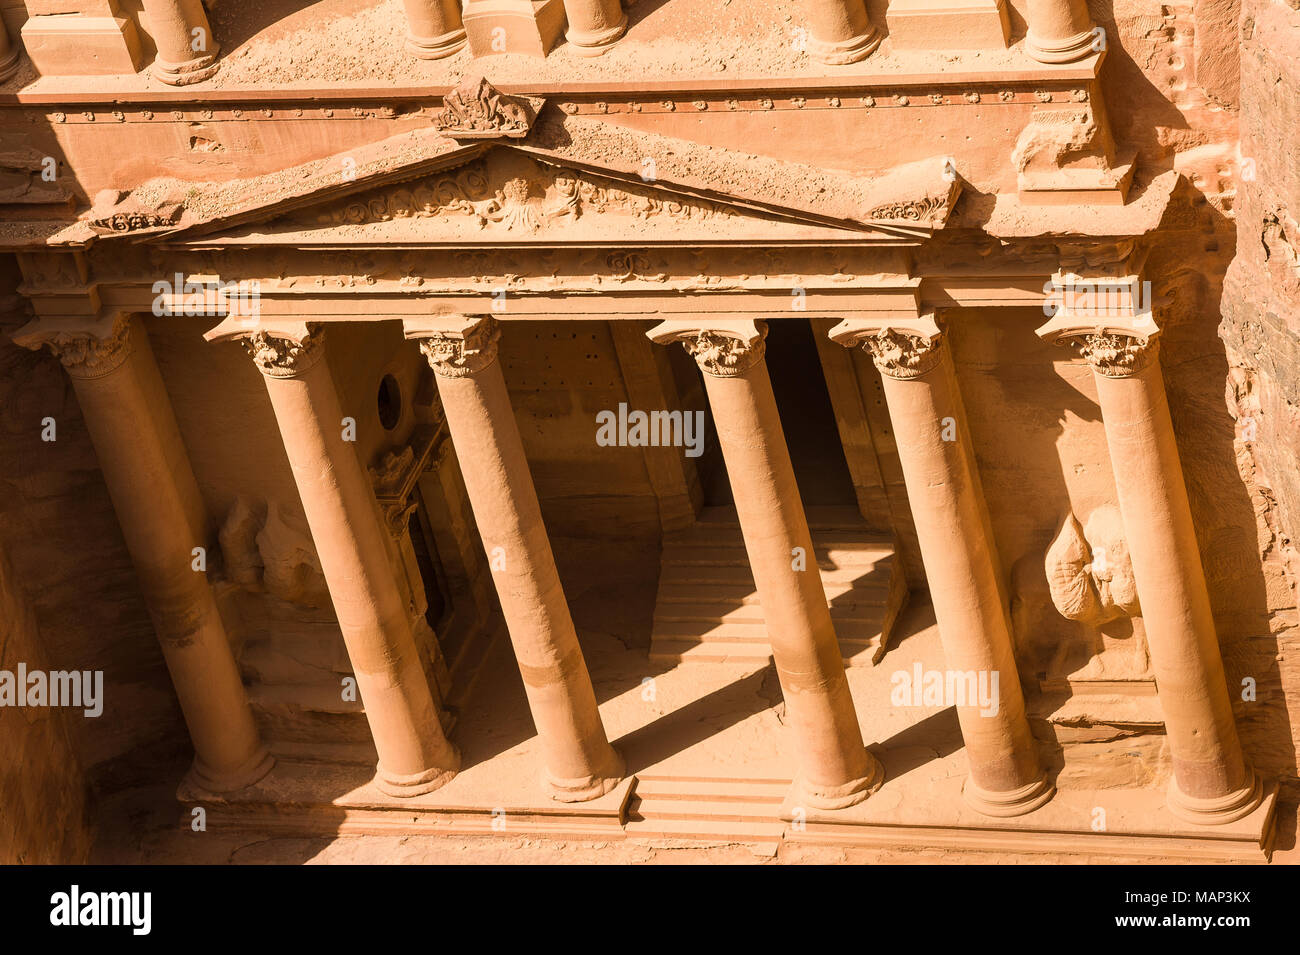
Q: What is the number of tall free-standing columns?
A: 6